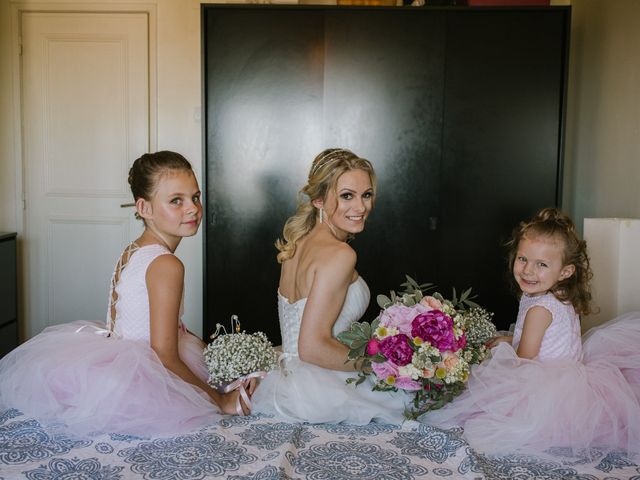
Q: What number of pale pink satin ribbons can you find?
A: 1